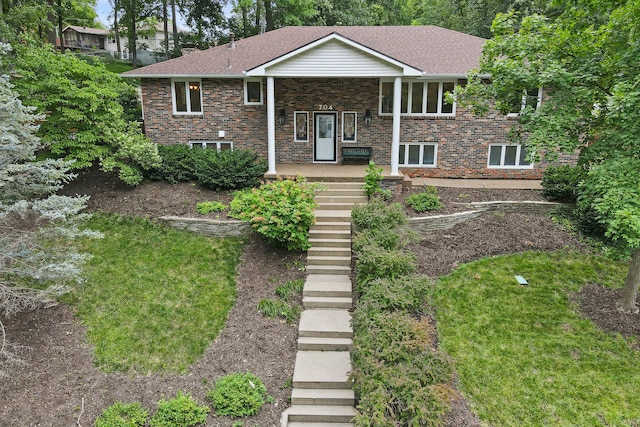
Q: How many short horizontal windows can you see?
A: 3